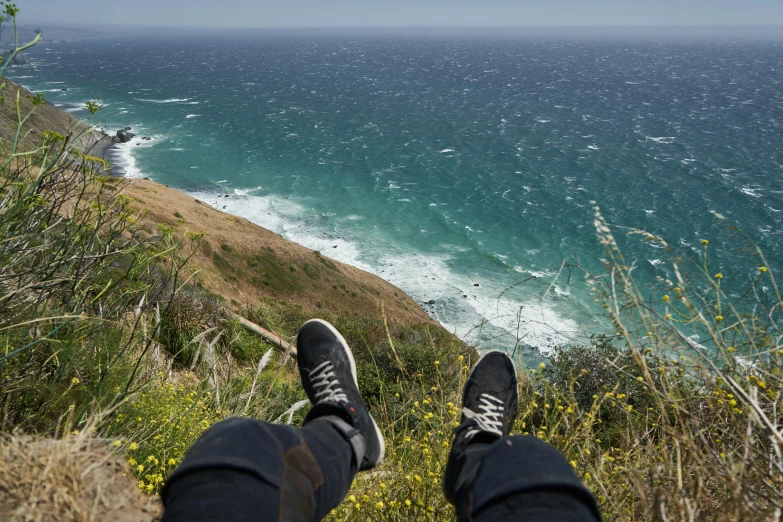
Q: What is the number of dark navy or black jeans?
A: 1